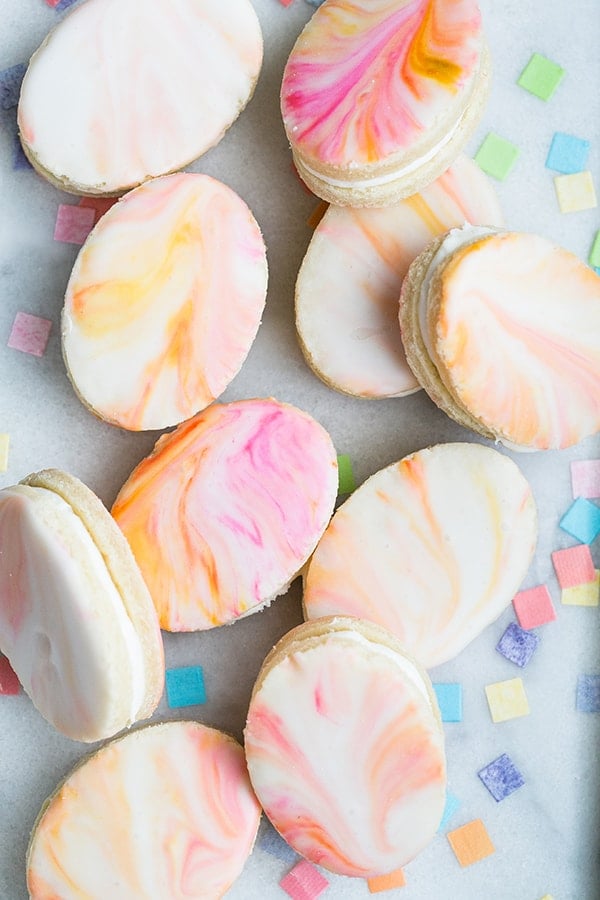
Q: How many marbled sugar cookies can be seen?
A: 10